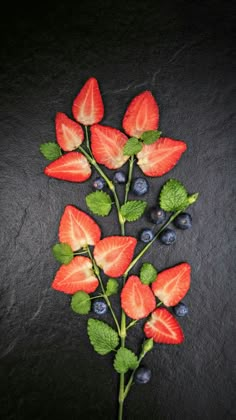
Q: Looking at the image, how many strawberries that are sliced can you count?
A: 12